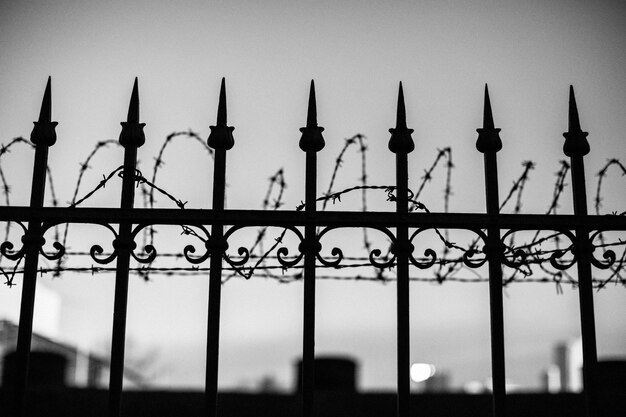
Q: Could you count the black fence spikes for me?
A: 7